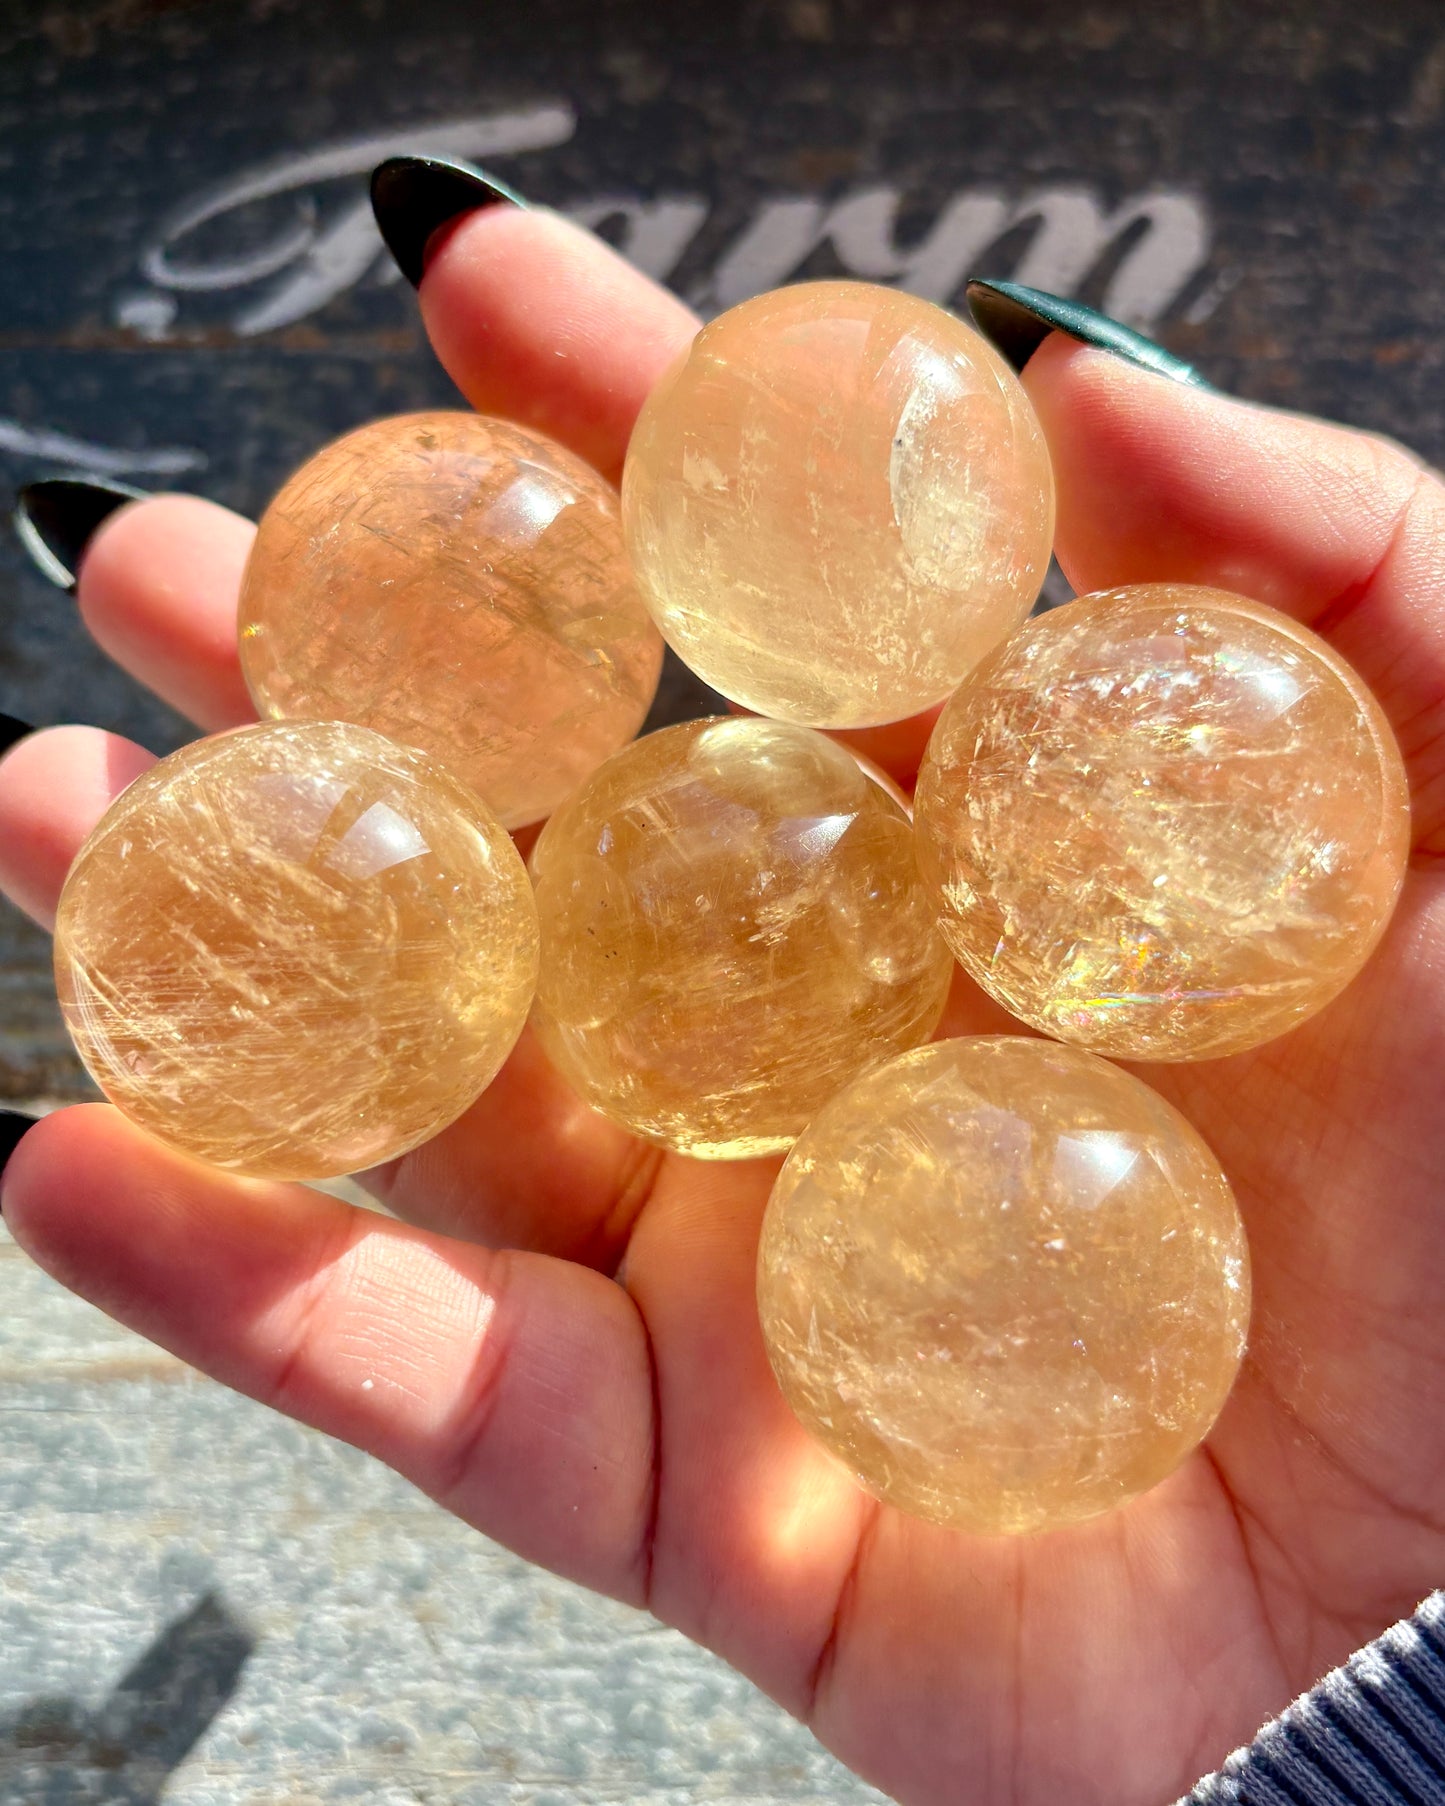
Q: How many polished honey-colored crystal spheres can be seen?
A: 6